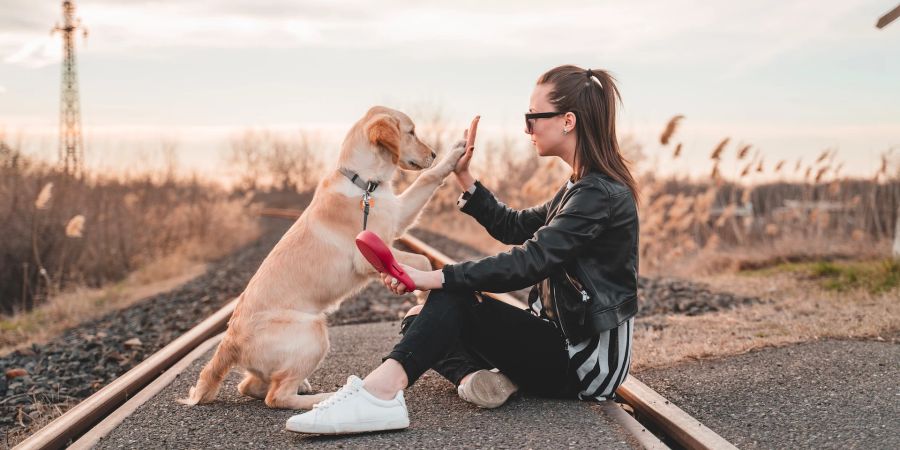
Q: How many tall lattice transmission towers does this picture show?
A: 1